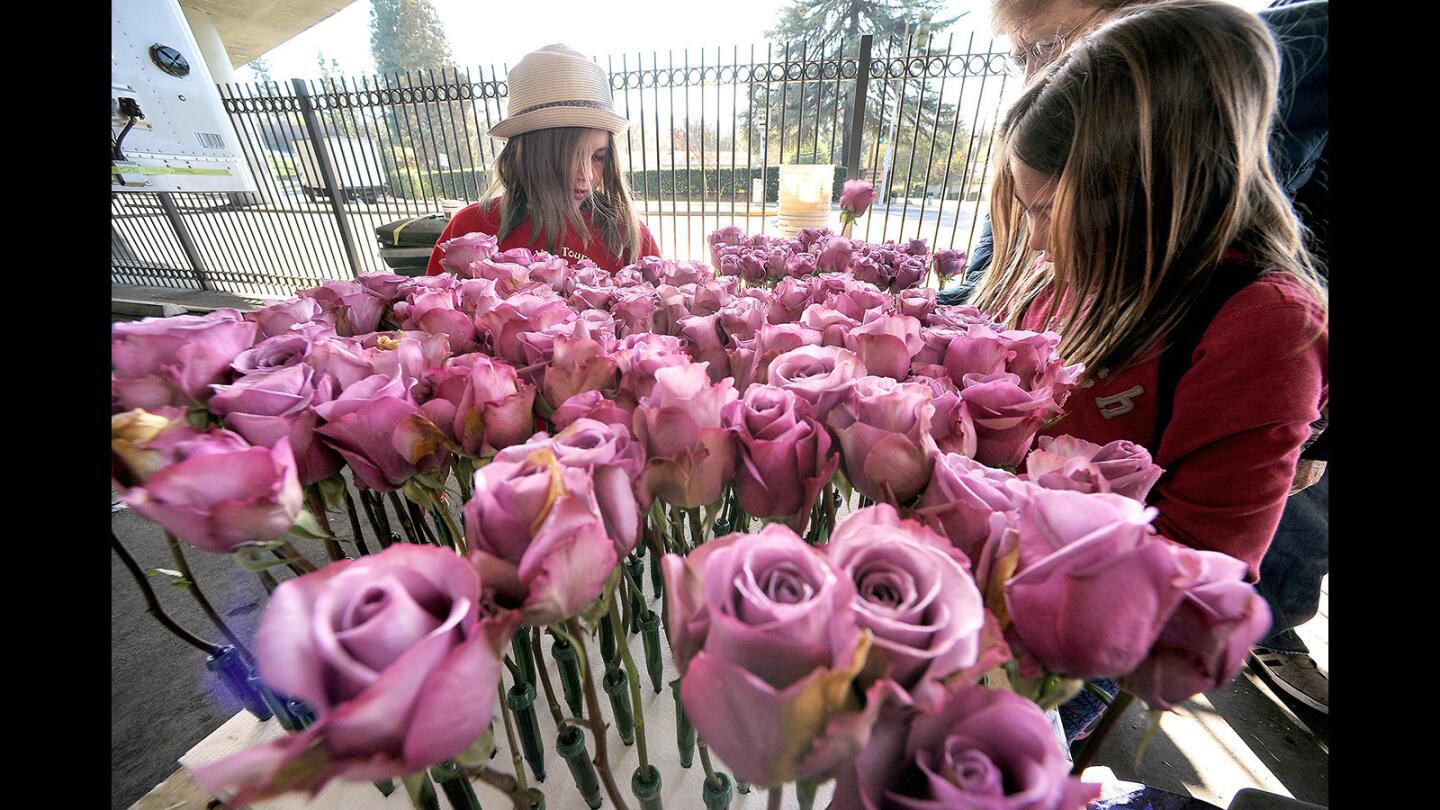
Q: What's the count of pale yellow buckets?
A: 1